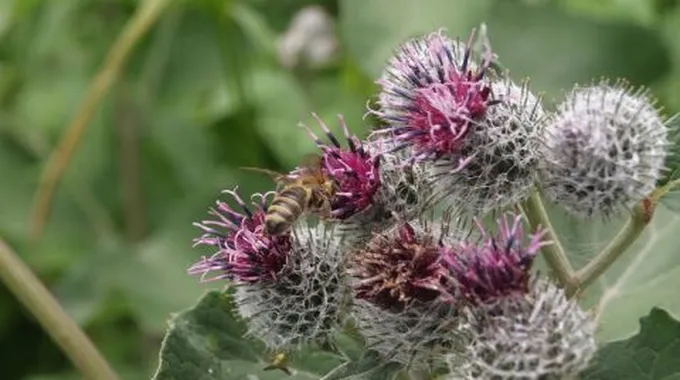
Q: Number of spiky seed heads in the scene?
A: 6